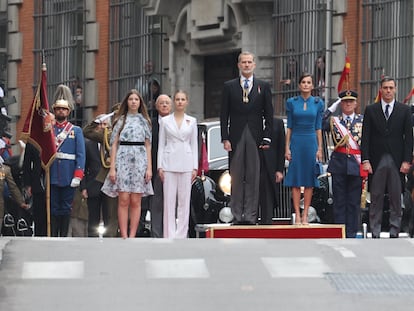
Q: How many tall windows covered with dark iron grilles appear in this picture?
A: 4